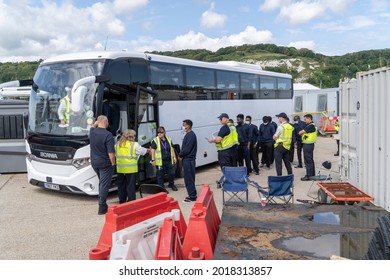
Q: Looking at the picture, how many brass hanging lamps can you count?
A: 0